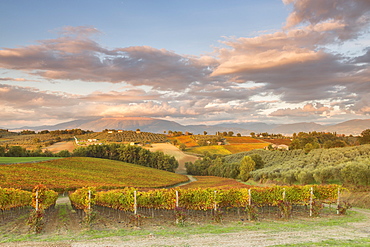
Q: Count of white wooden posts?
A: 9